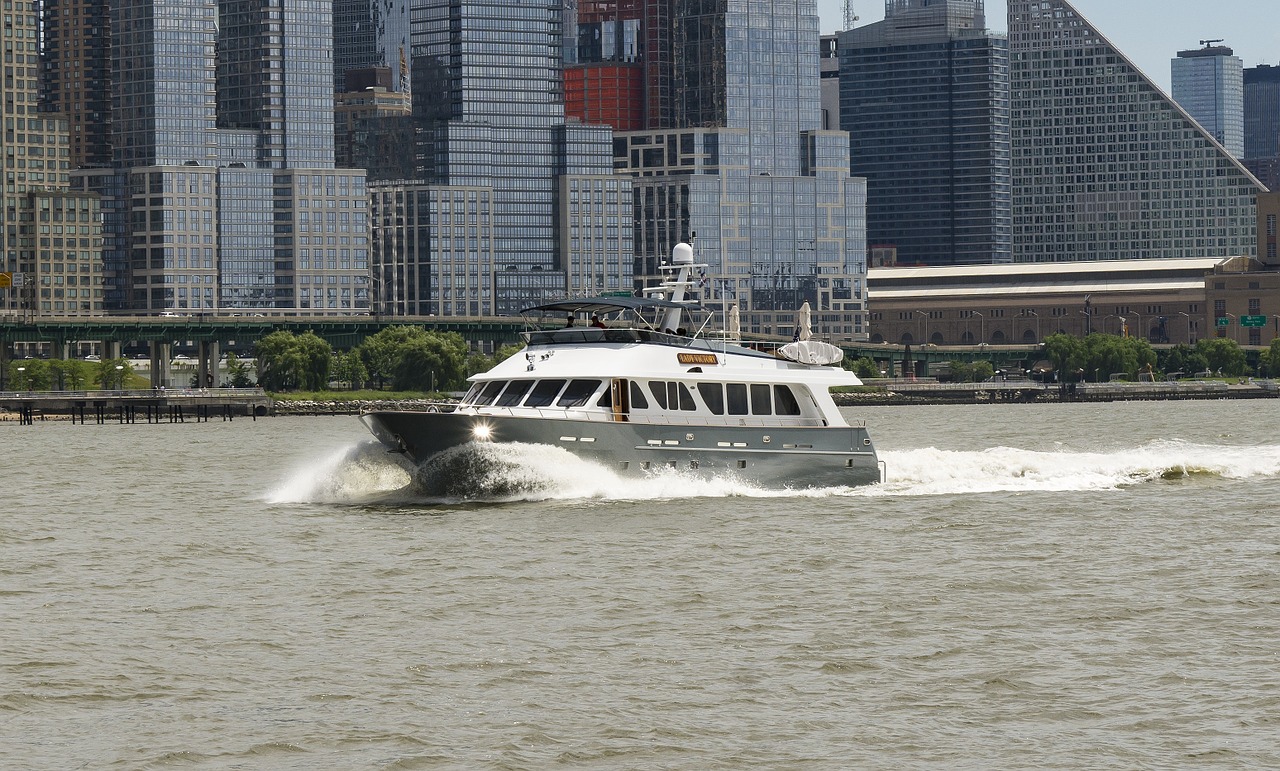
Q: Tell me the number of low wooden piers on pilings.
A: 1